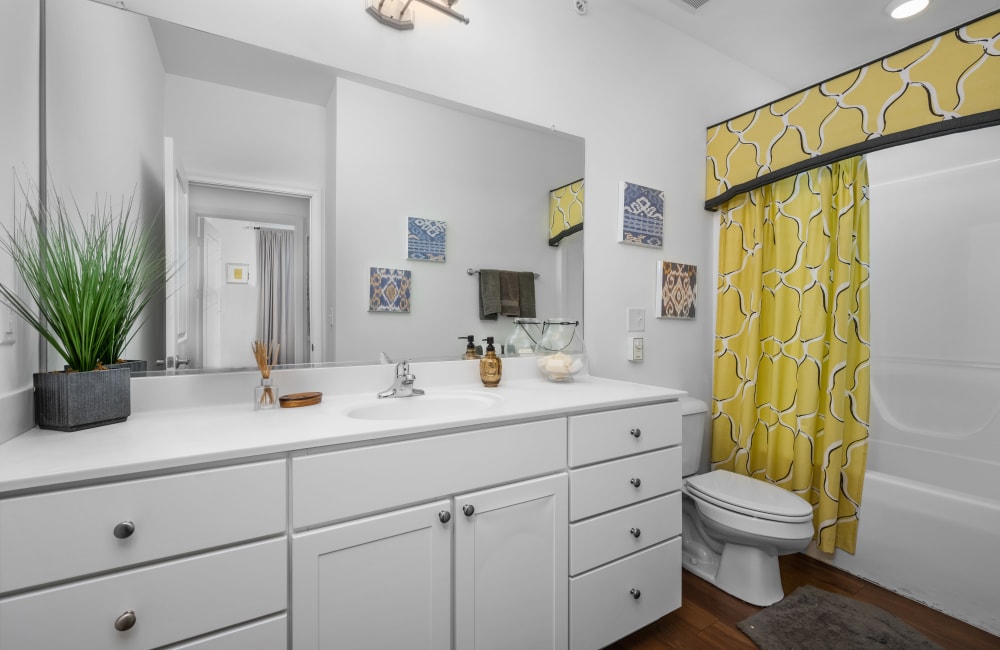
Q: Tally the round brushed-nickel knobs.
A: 8